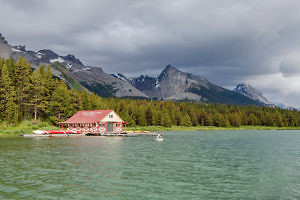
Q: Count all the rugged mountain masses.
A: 3